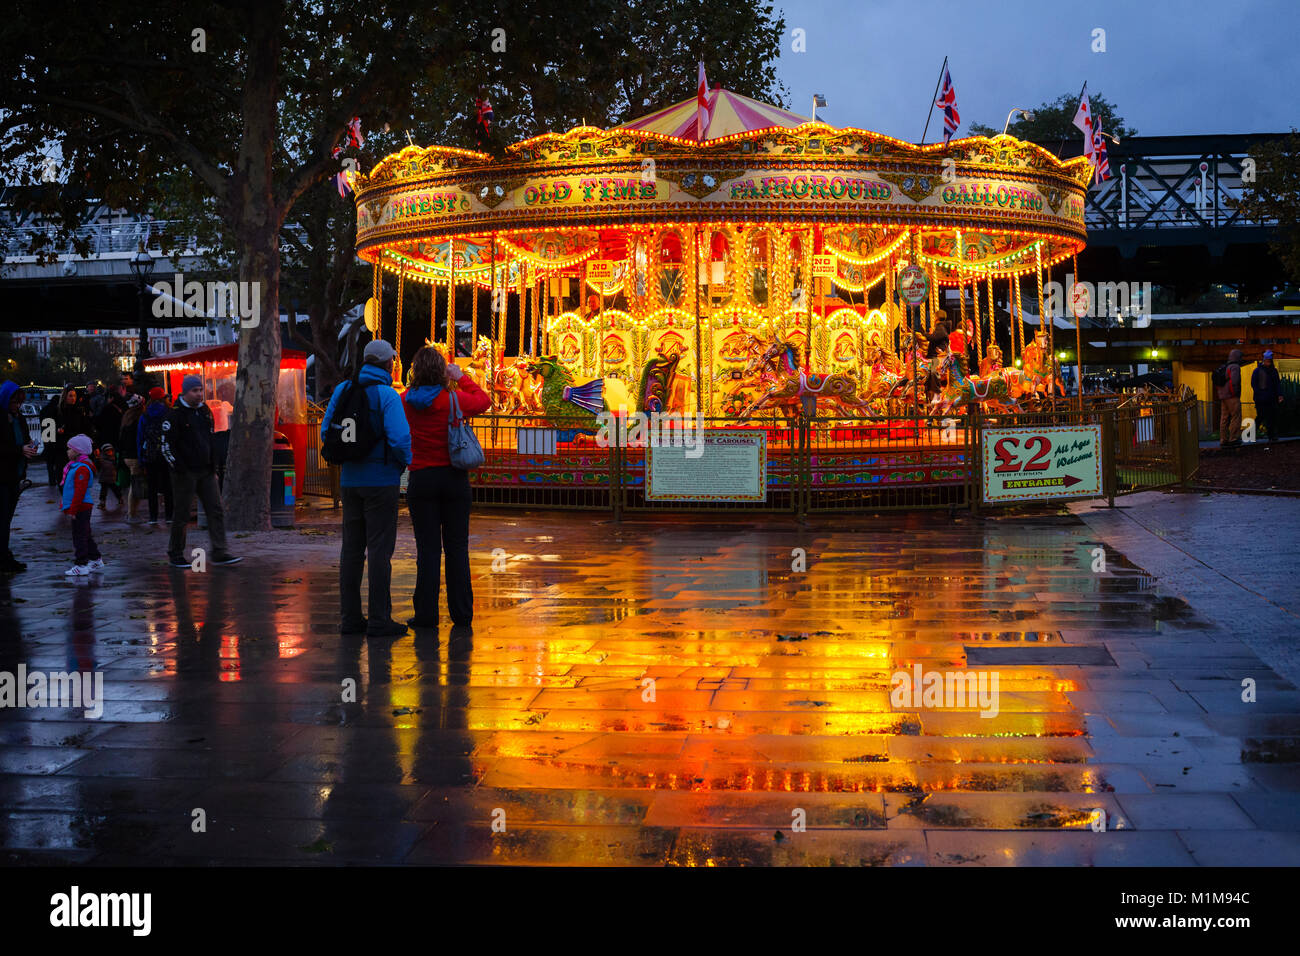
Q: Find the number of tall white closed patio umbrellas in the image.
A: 0